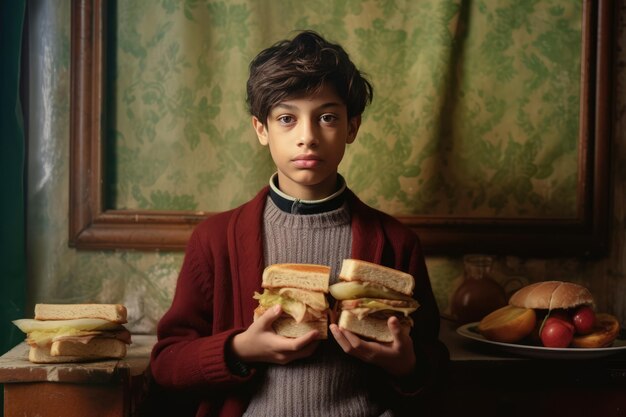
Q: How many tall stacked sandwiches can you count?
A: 3